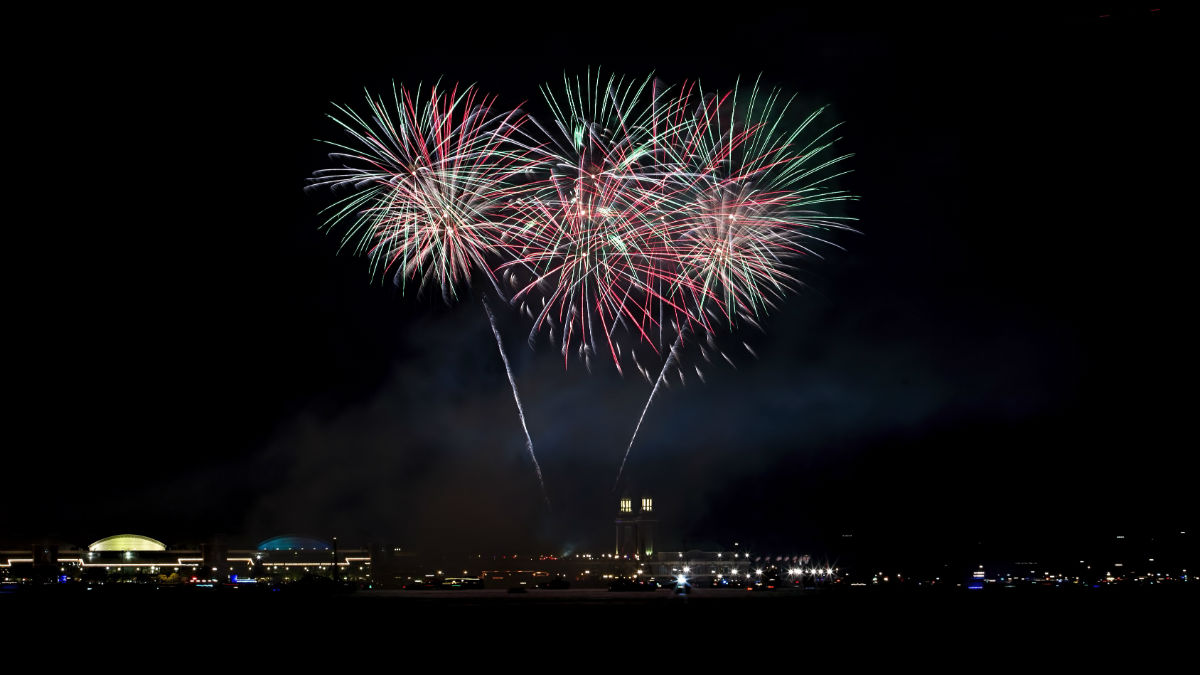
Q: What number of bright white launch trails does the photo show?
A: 2